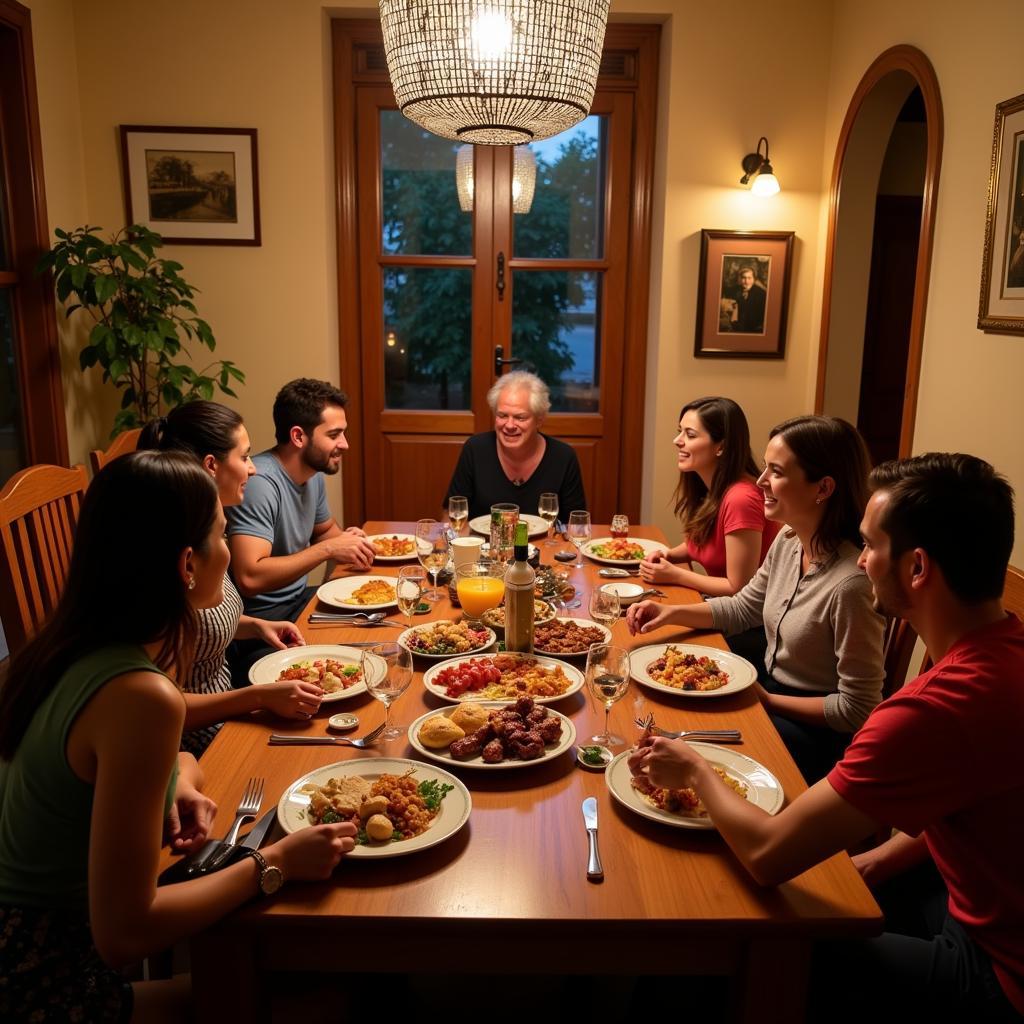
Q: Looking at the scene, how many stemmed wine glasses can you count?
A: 8